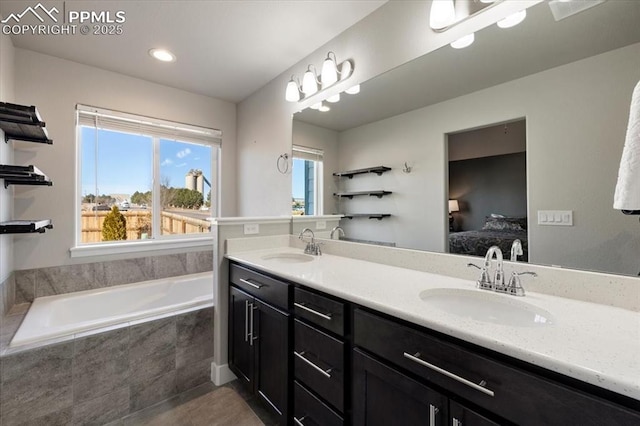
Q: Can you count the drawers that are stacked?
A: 3